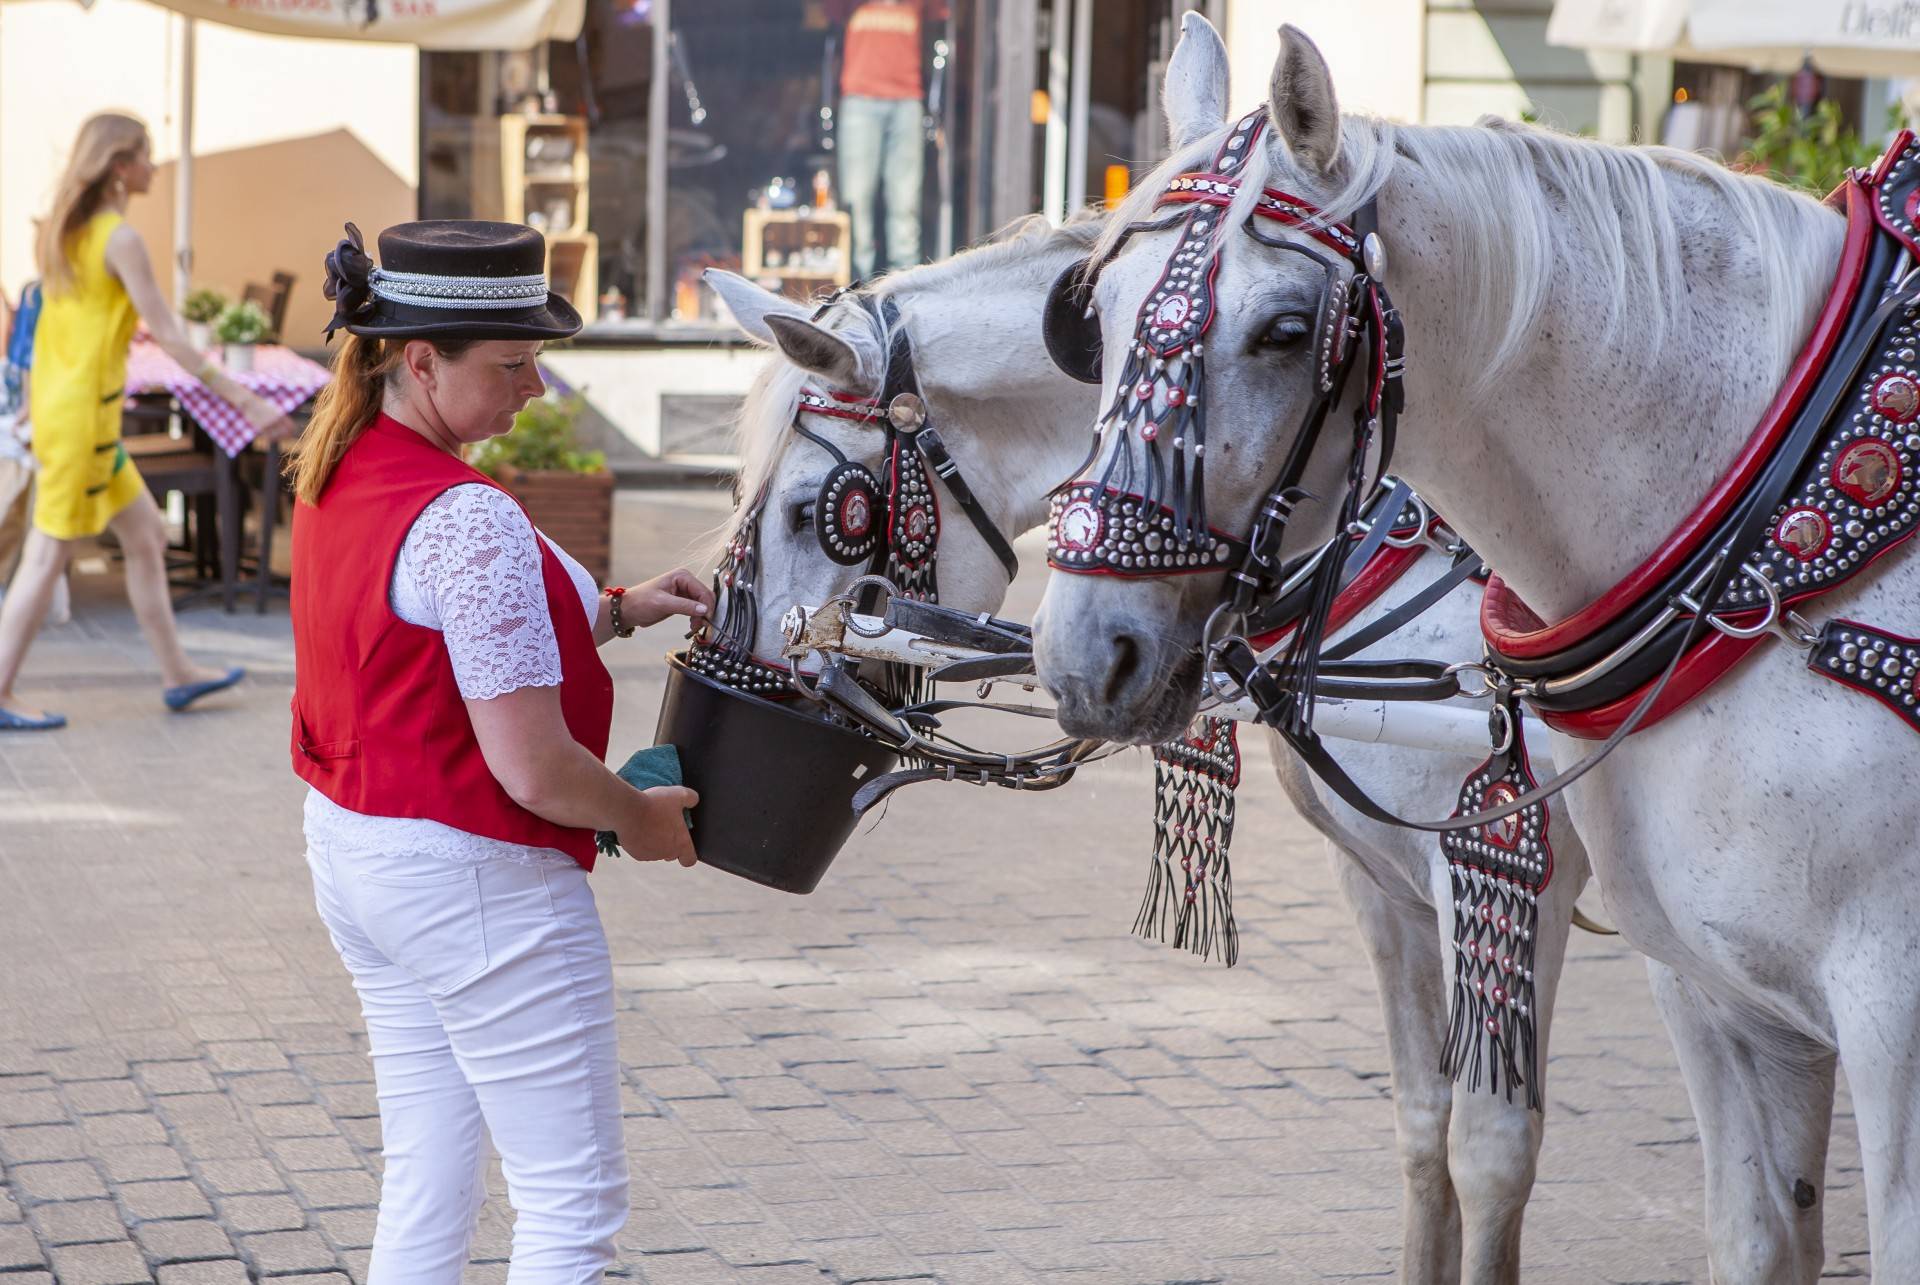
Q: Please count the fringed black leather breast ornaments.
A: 2